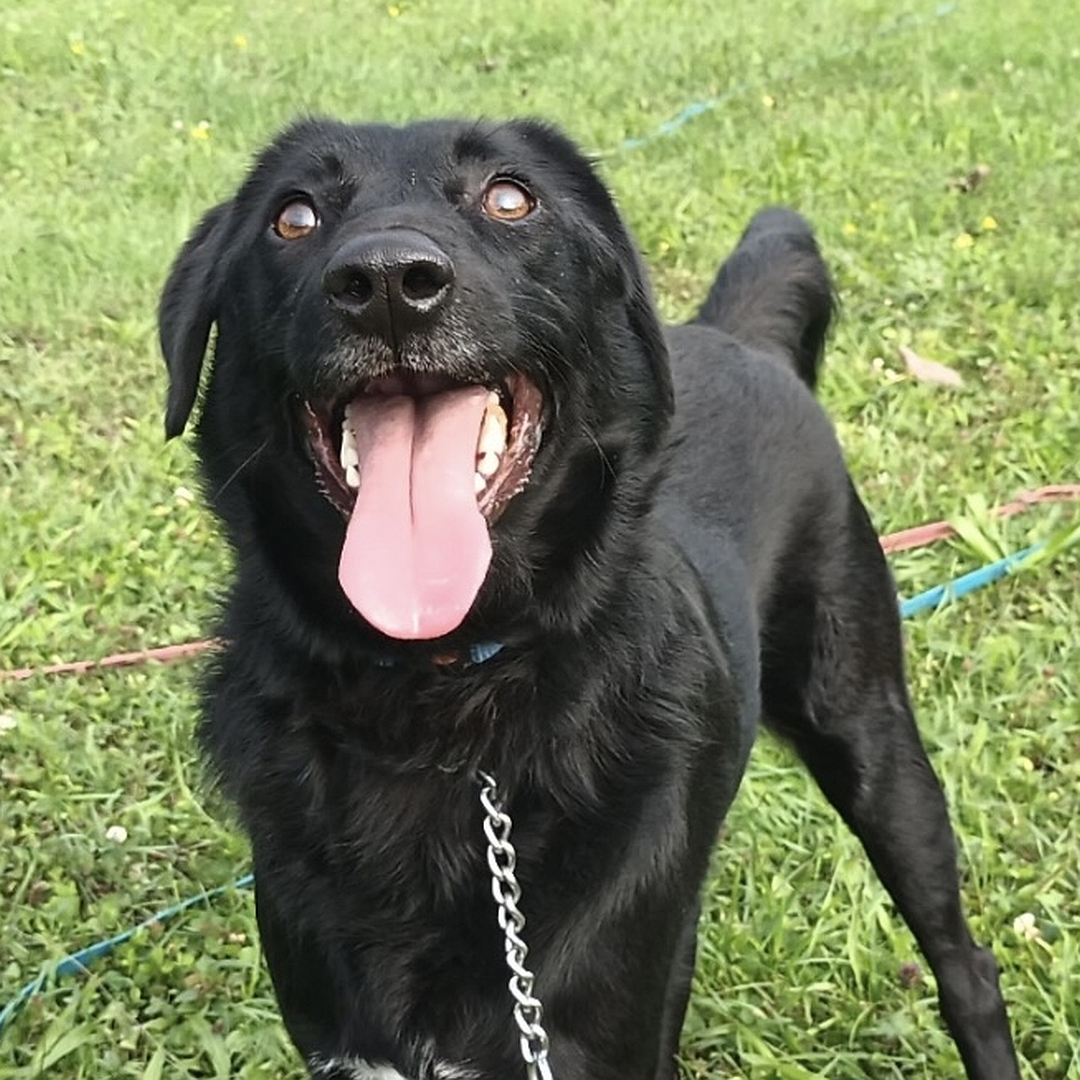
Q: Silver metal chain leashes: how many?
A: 1